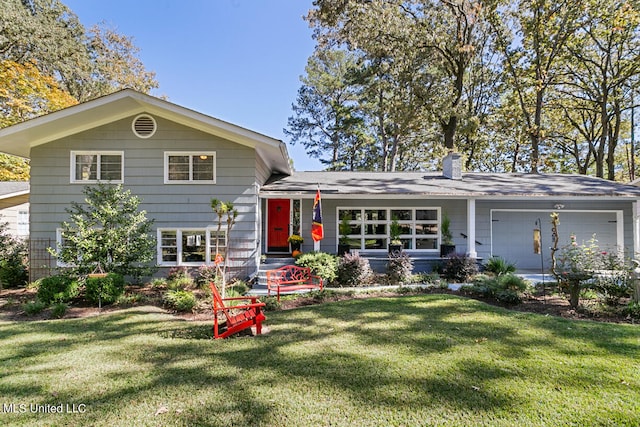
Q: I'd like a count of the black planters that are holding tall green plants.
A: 3